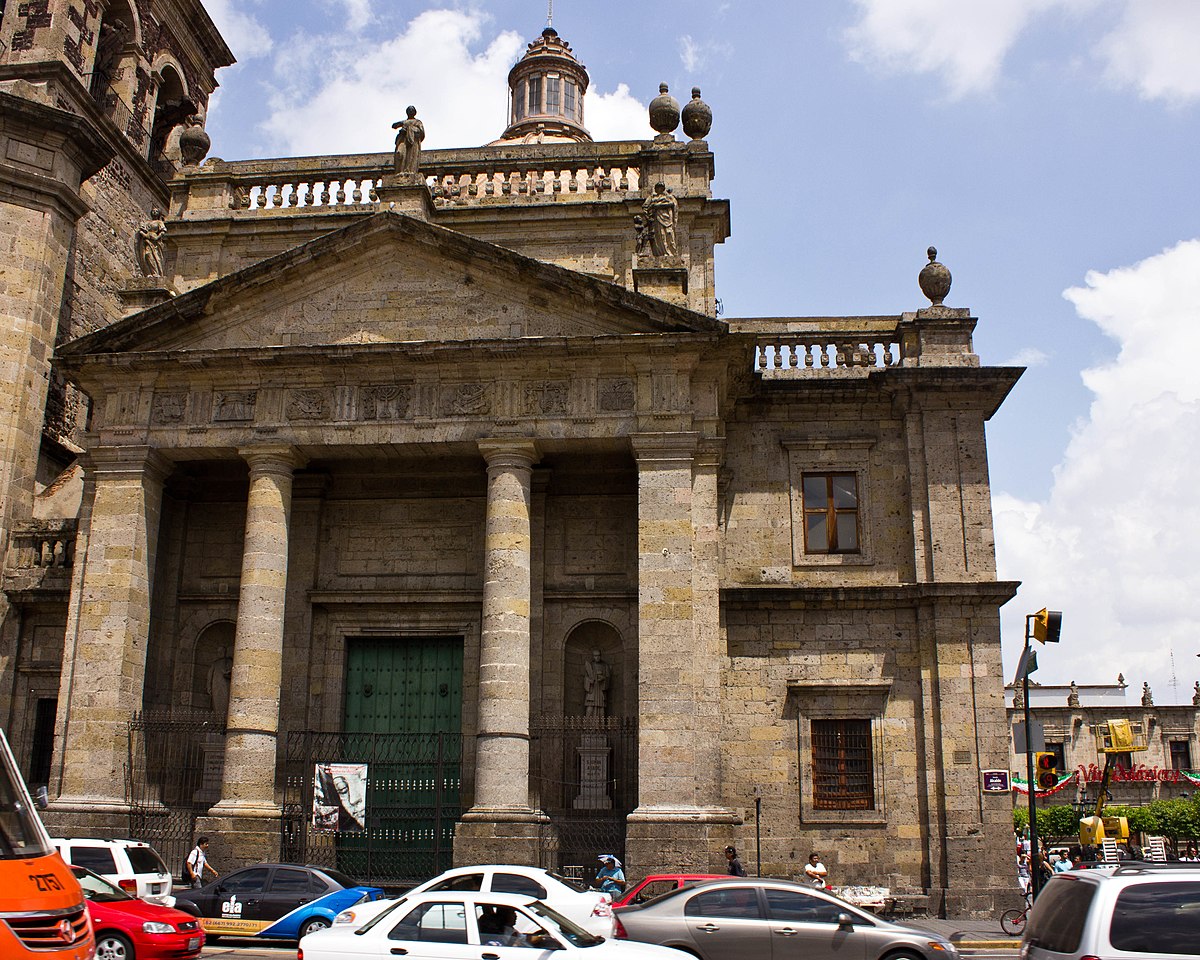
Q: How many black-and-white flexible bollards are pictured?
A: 0